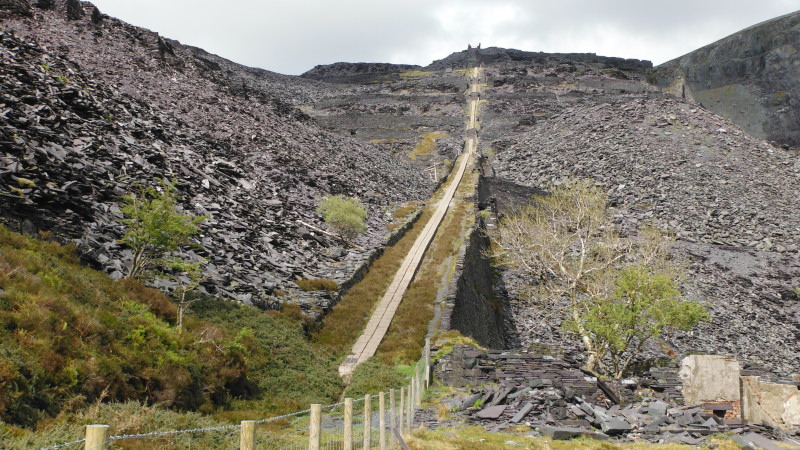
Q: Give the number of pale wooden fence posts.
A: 12